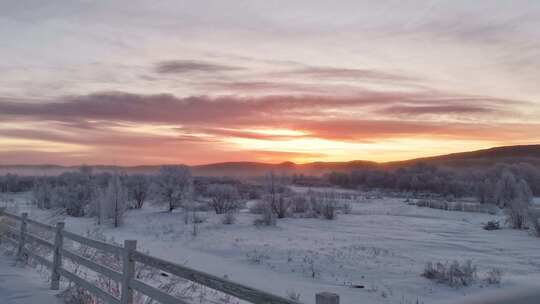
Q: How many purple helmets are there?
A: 0